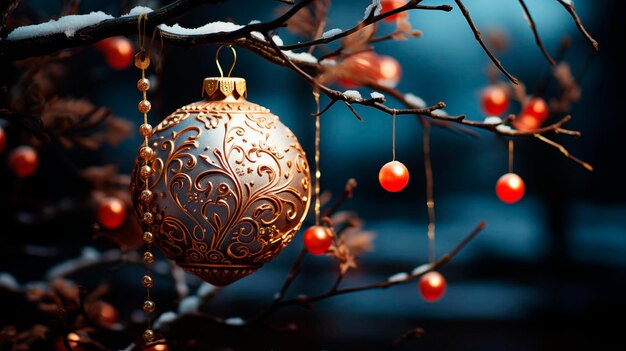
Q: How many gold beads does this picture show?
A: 12